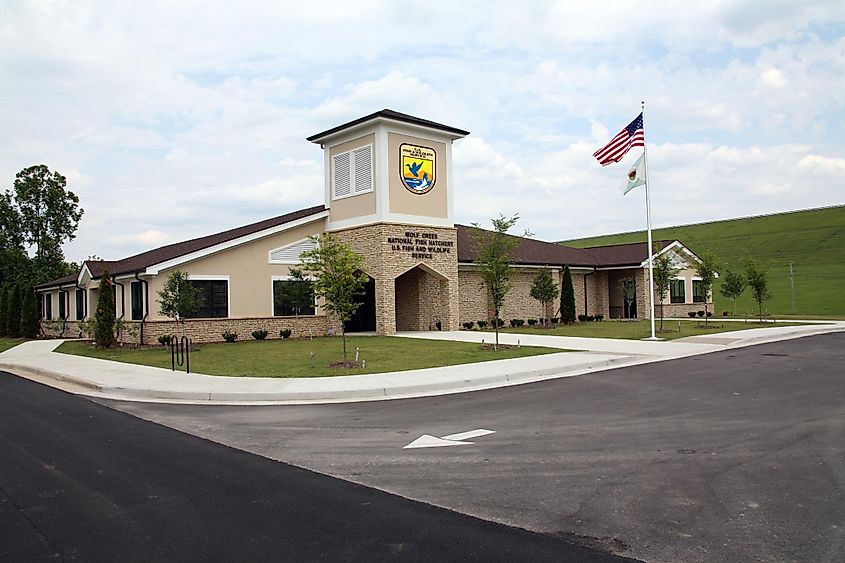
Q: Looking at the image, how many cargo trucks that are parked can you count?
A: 0